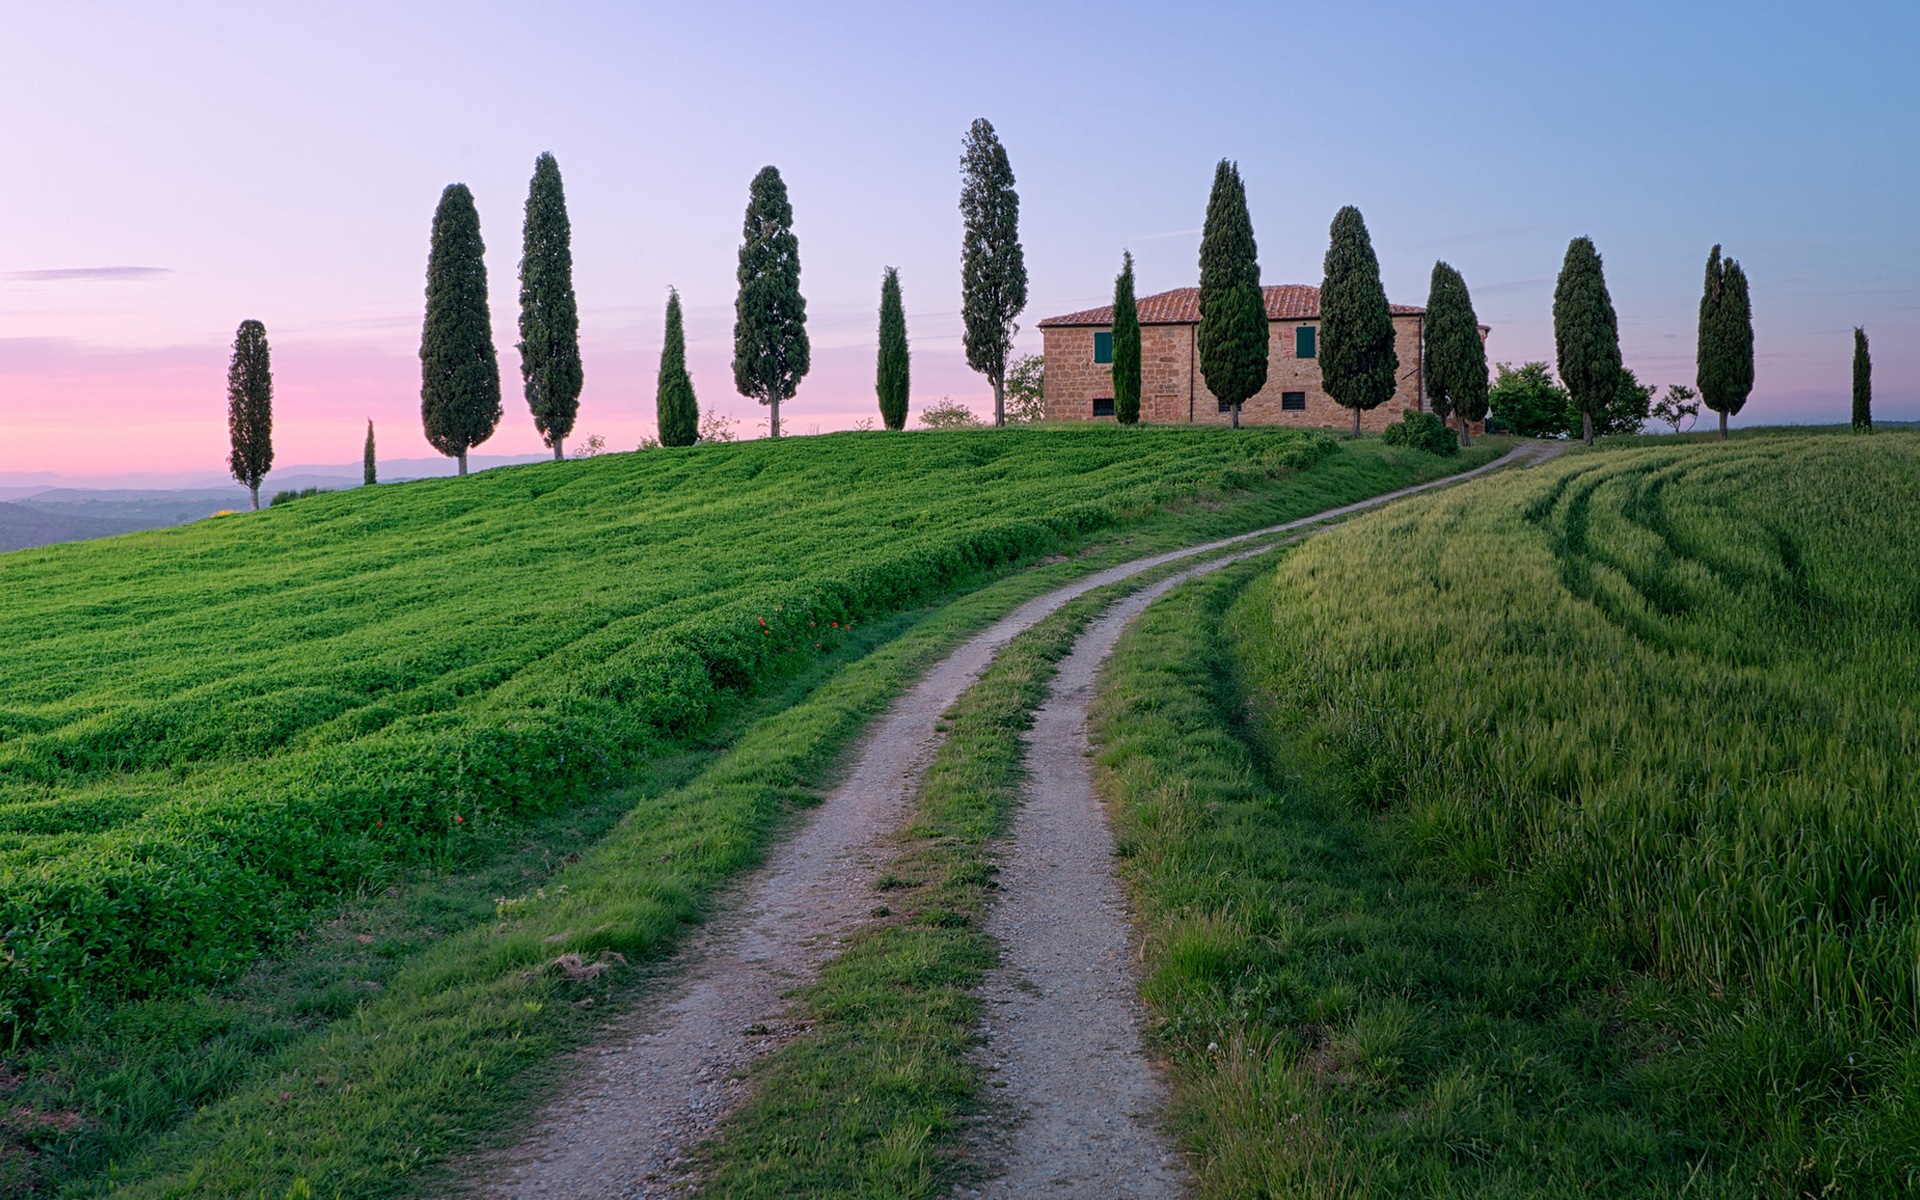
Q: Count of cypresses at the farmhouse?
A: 15